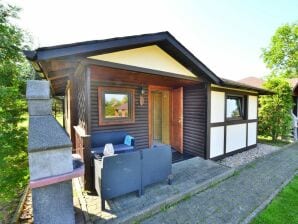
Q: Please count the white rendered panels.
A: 5